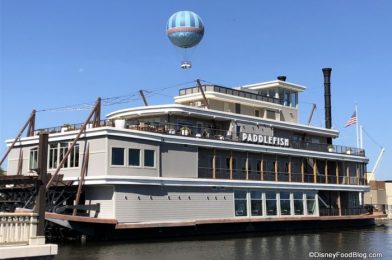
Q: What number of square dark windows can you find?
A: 3